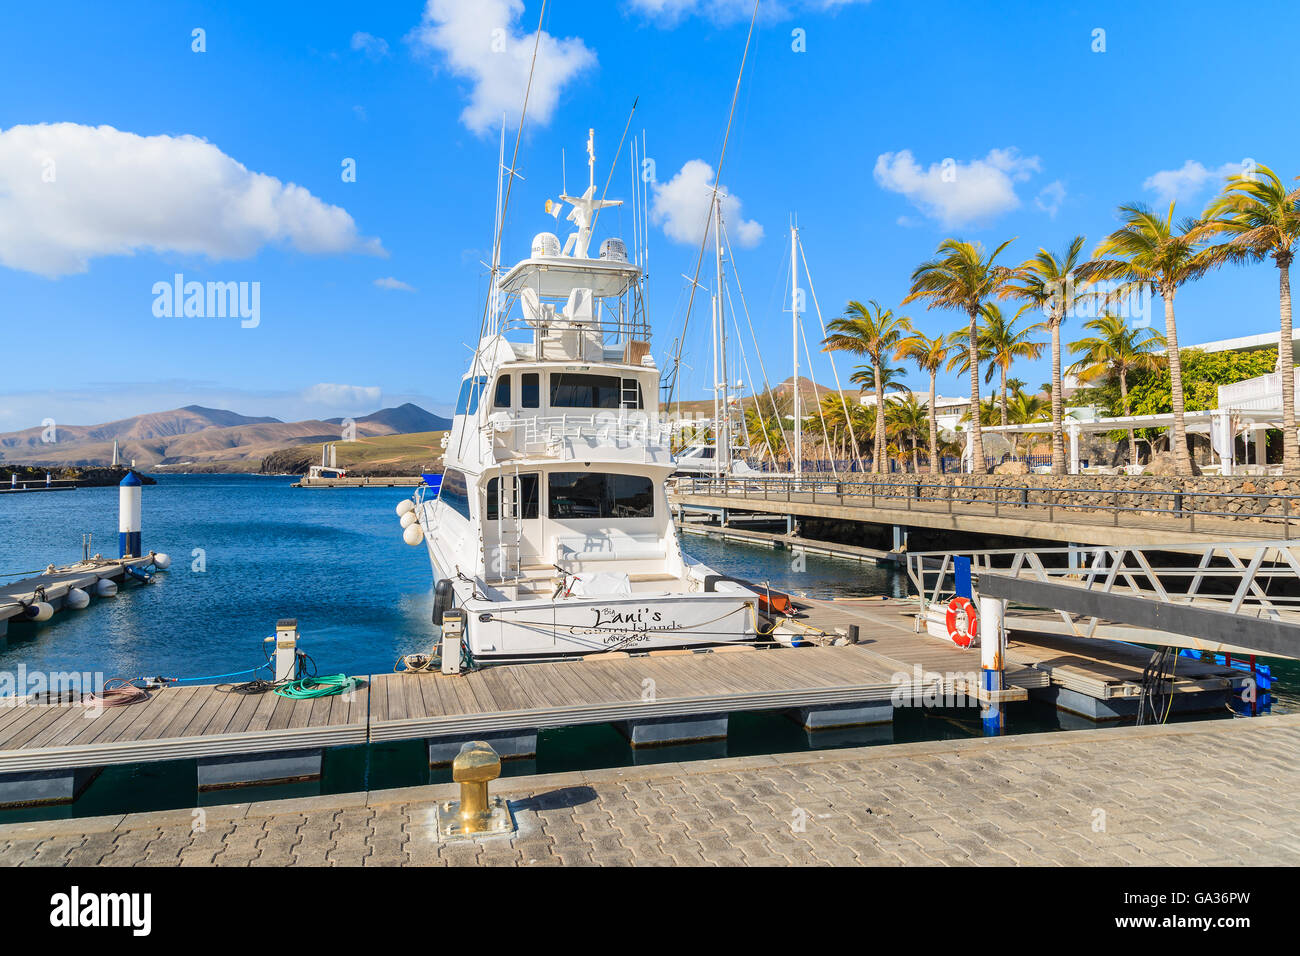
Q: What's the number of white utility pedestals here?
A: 2